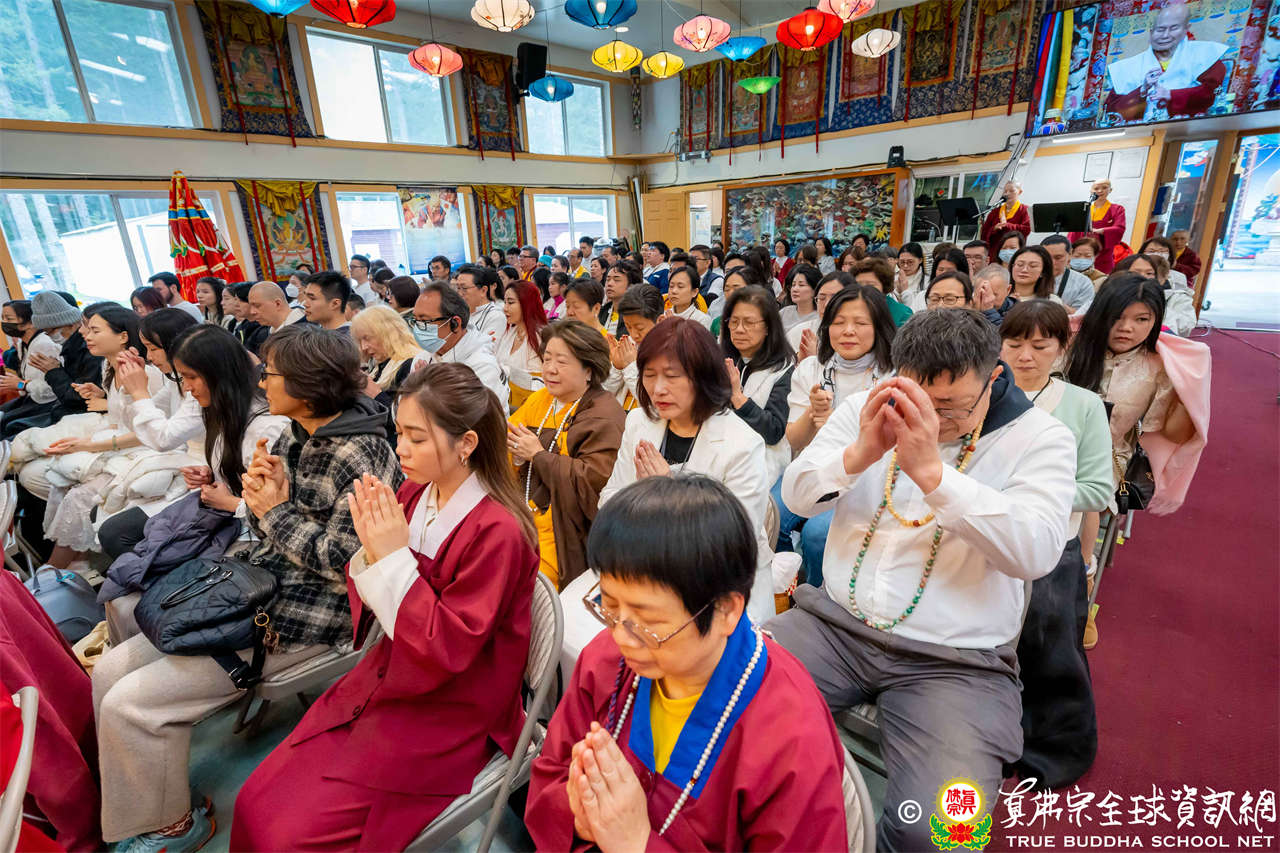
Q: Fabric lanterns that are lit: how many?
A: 14